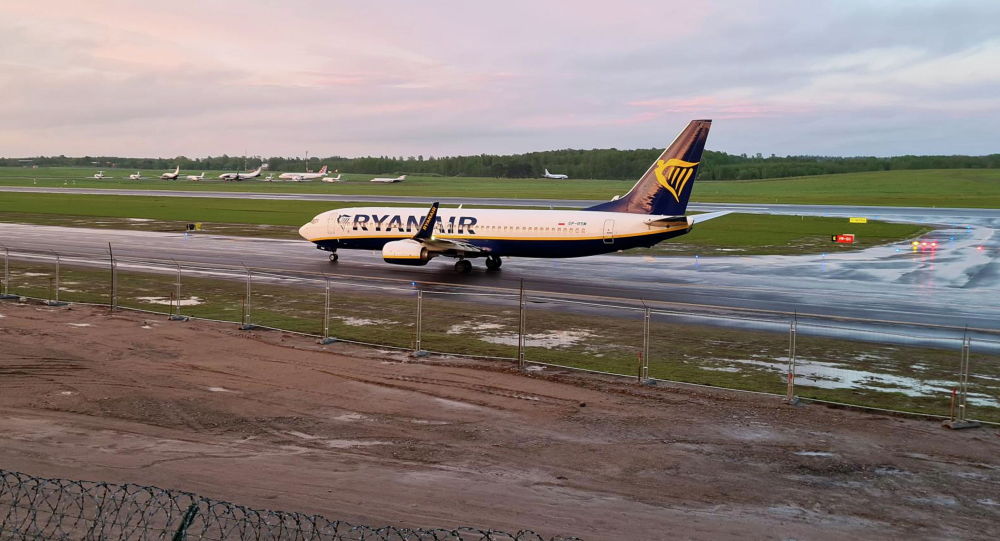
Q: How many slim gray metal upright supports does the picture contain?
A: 11